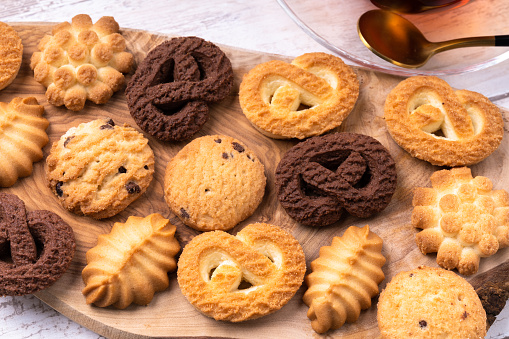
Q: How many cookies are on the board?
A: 15